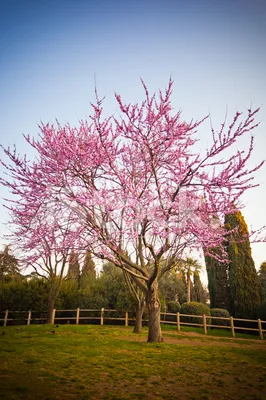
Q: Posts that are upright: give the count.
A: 10